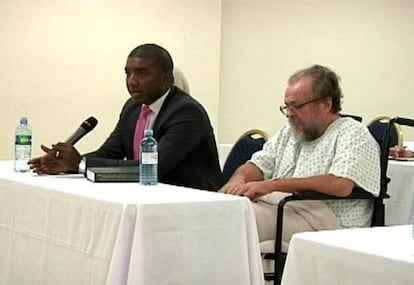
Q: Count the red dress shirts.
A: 0